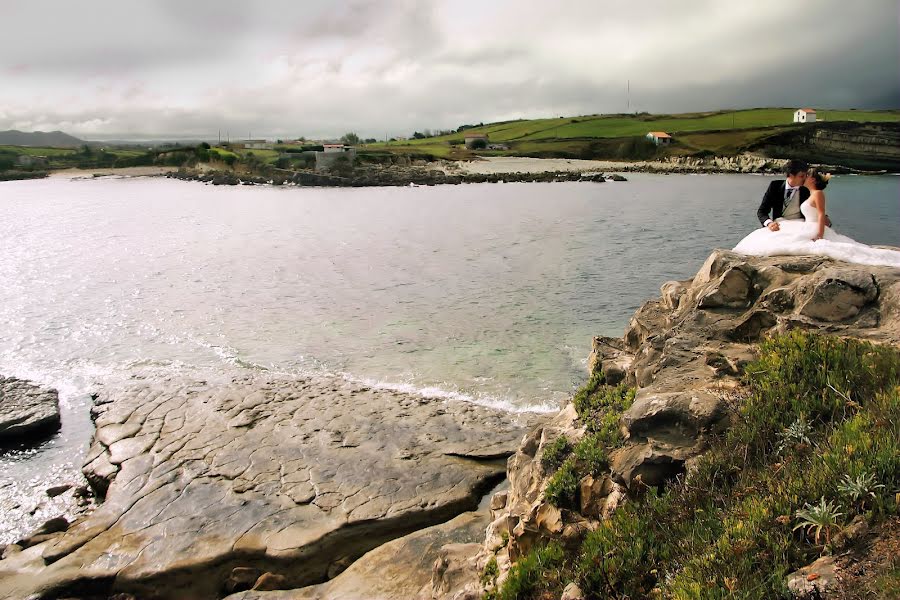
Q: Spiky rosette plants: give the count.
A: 3